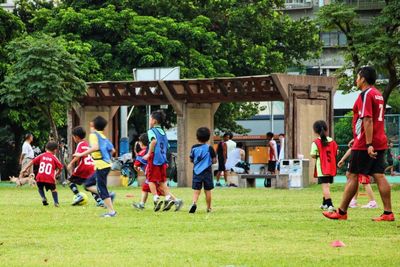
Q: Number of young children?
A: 8